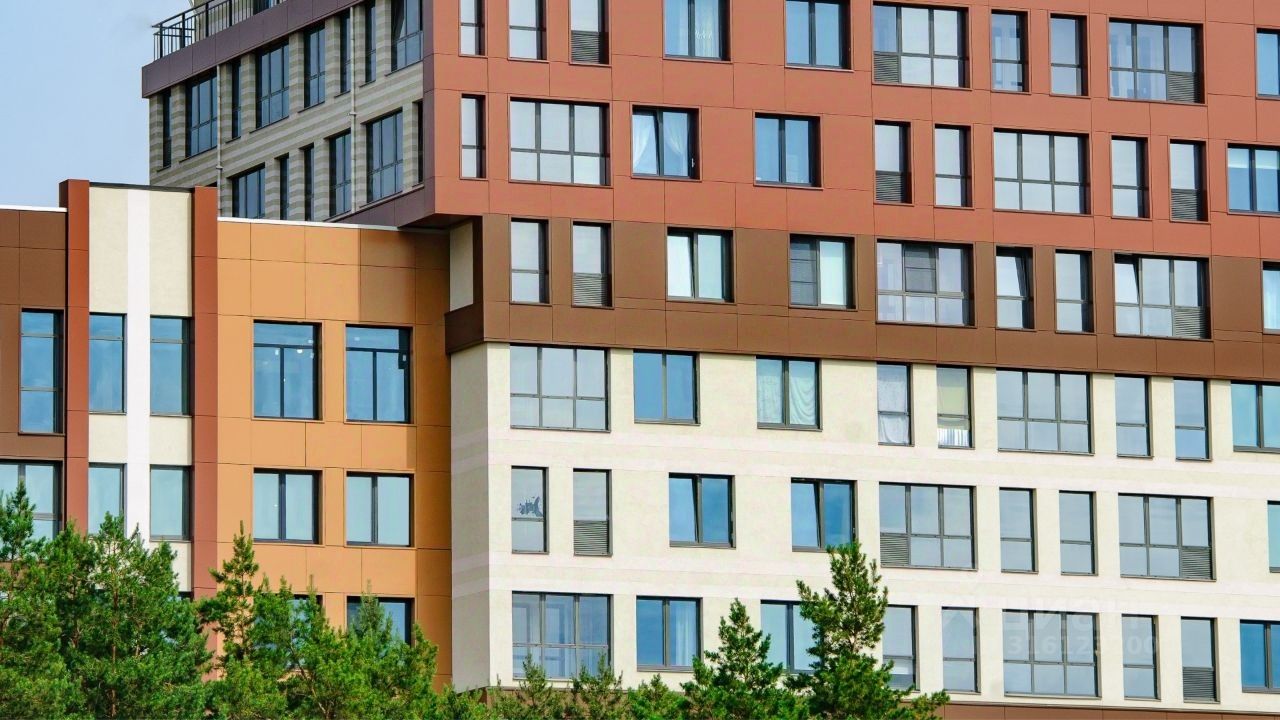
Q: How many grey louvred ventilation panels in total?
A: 11